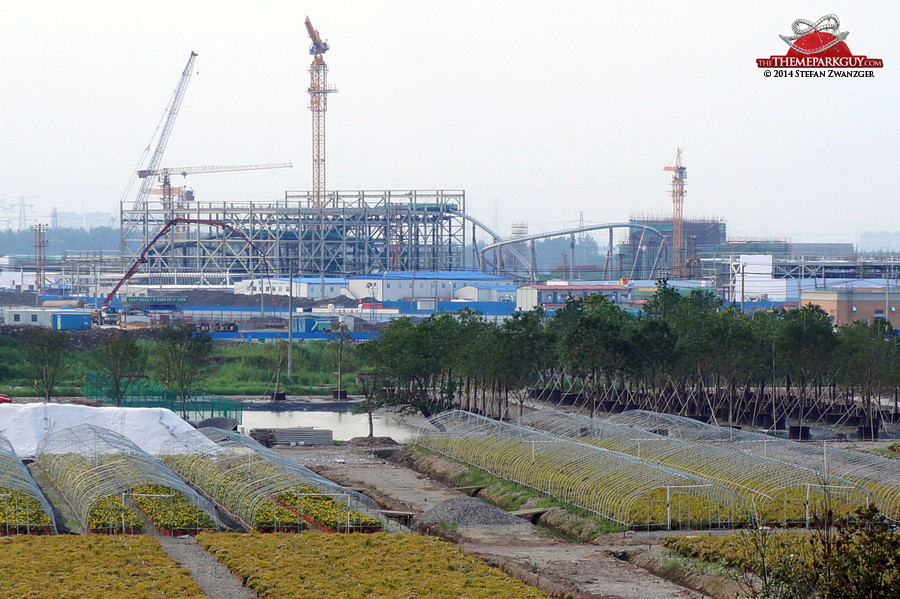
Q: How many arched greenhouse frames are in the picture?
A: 6